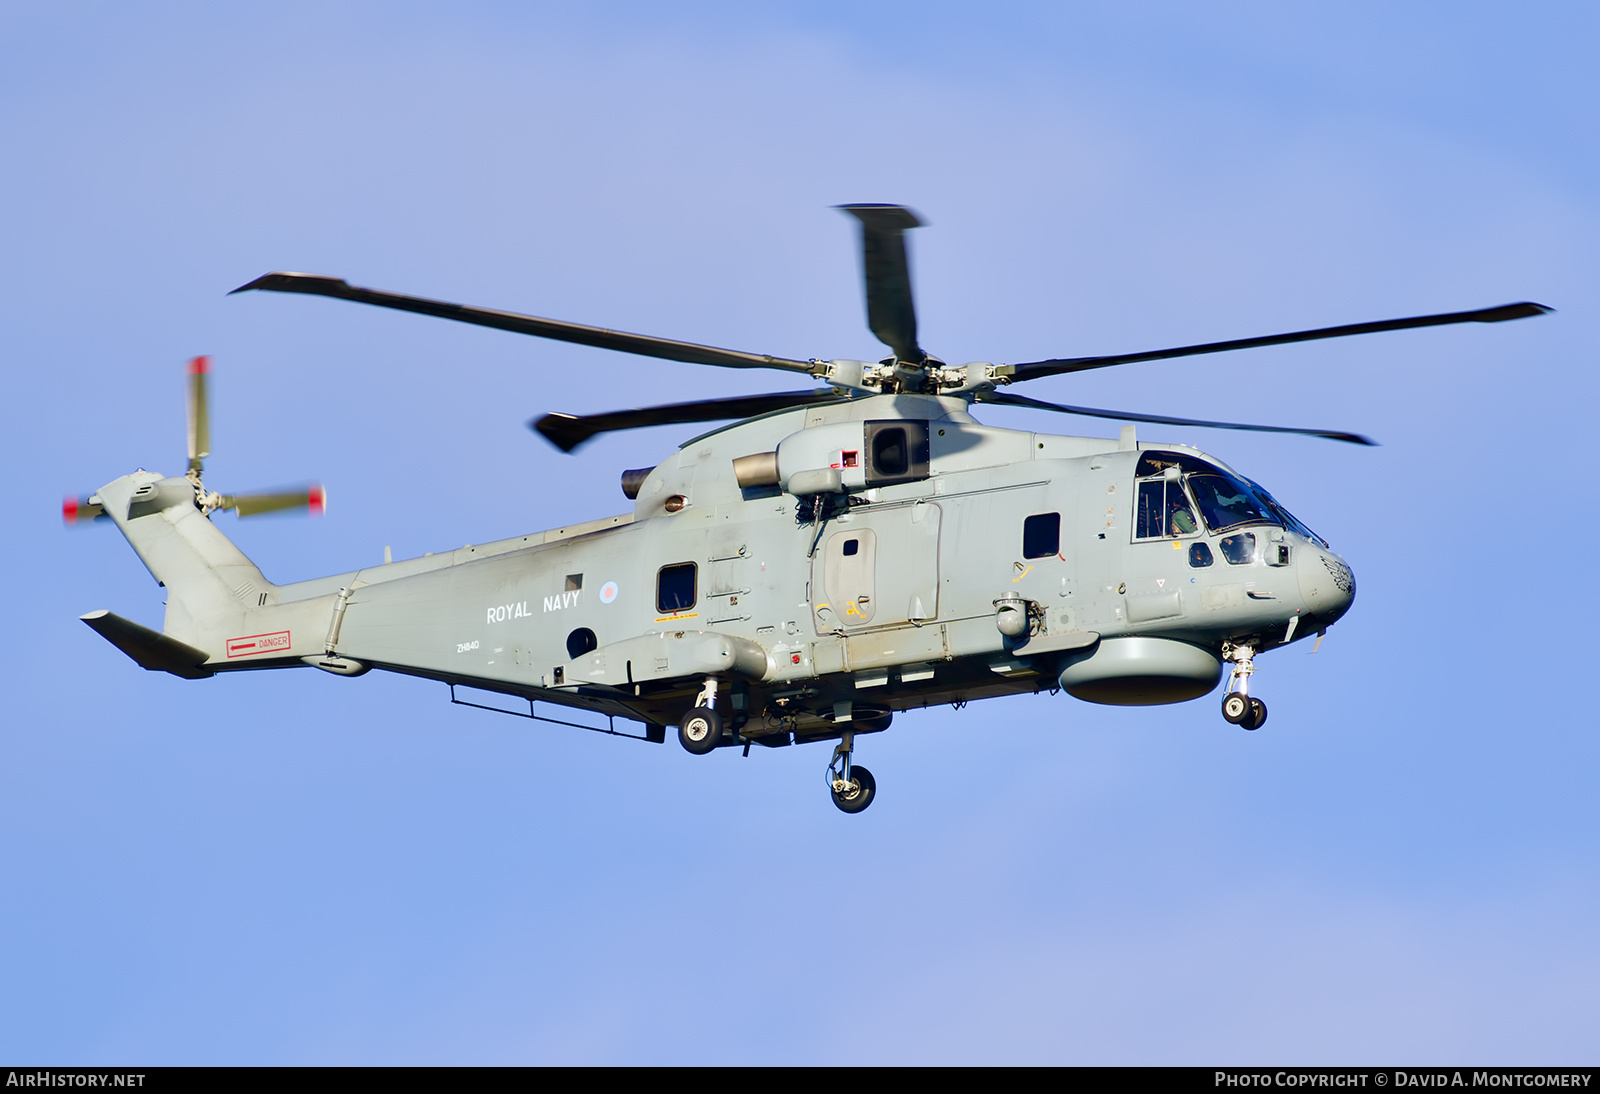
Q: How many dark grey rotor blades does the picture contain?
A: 5